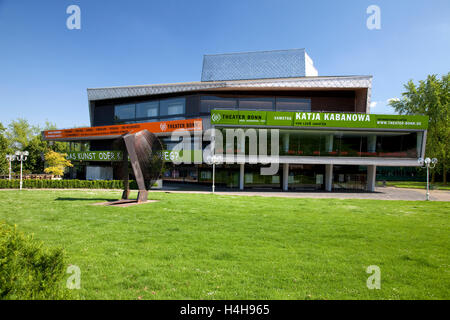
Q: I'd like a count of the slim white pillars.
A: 4